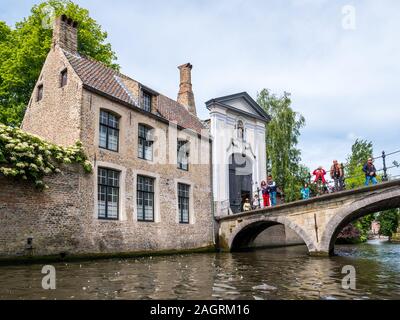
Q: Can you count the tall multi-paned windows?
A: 6